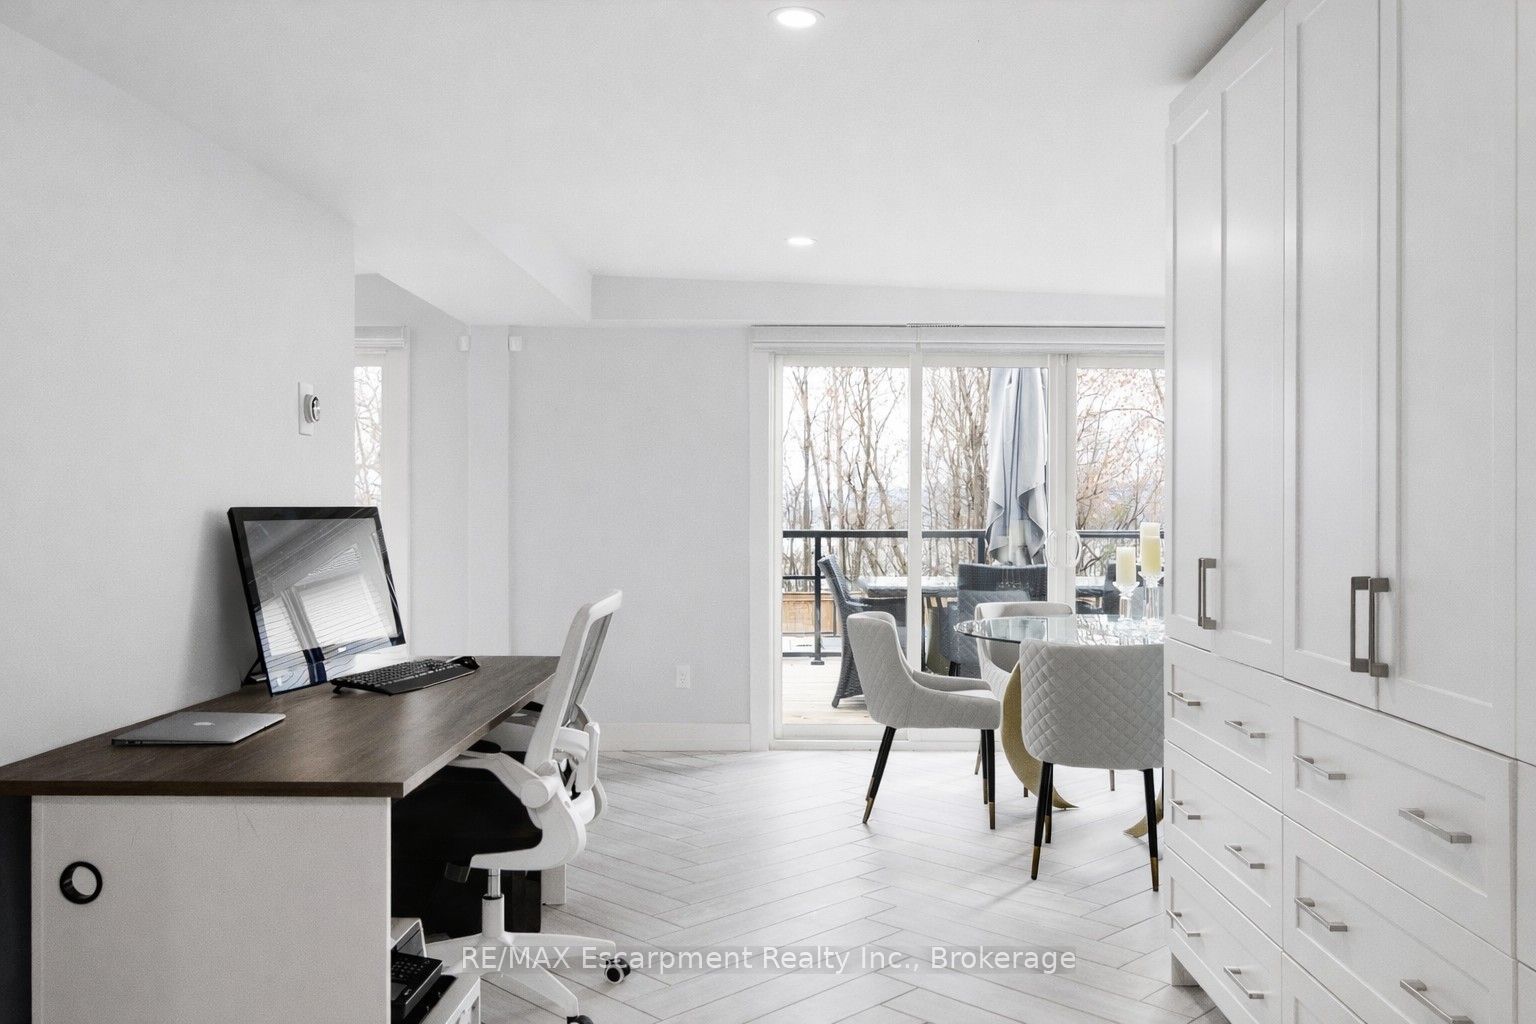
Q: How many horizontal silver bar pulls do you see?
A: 10